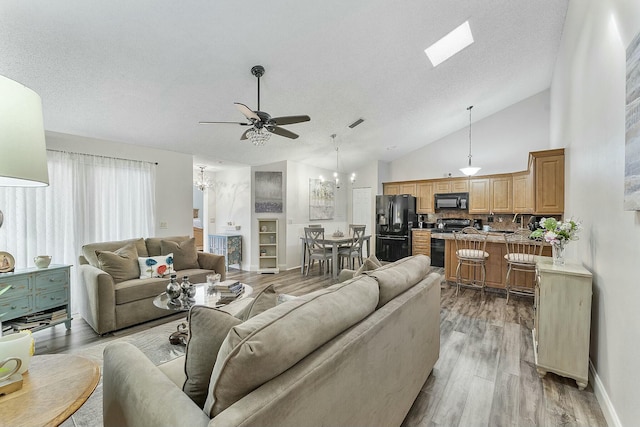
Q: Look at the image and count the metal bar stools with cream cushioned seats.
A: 2